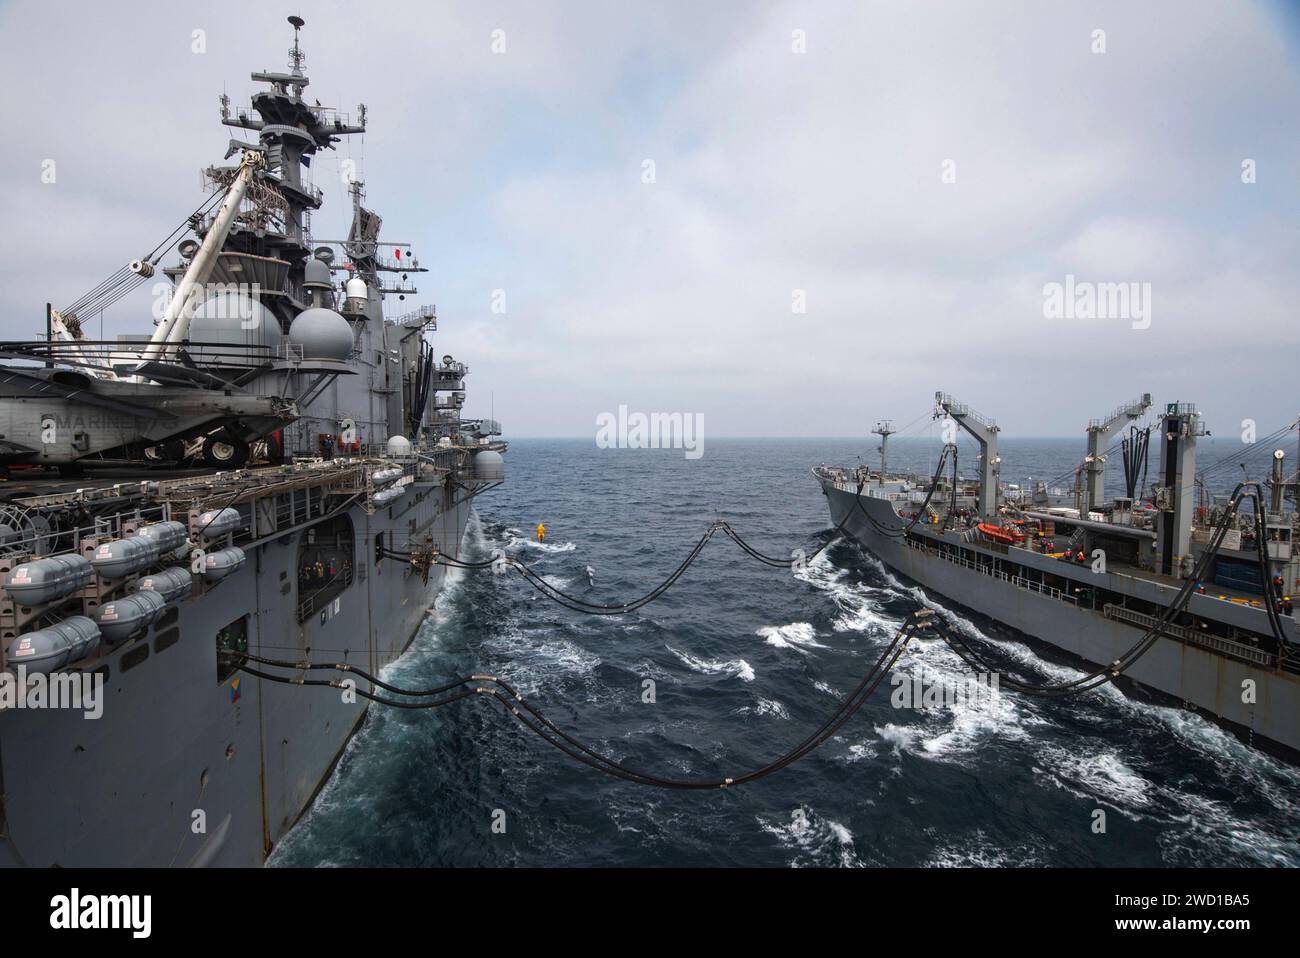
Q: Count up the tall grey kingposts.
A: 3